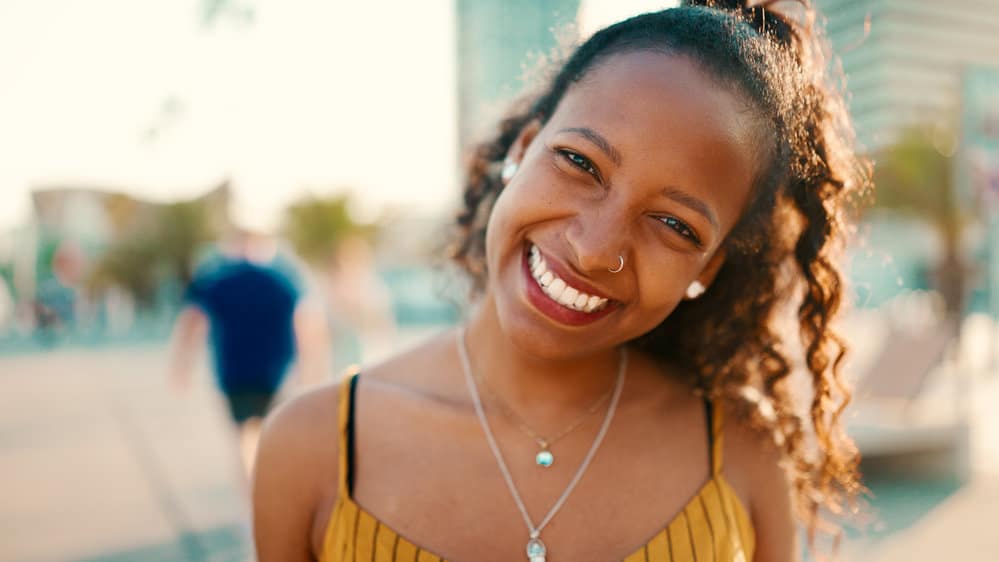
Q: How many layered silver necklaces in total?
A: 2